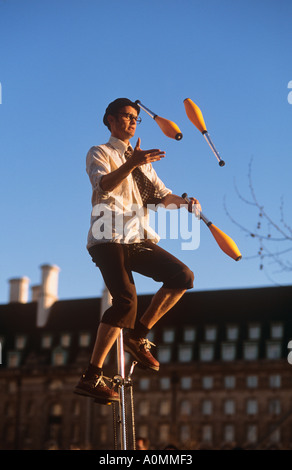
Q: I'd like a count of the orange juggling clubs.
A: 3